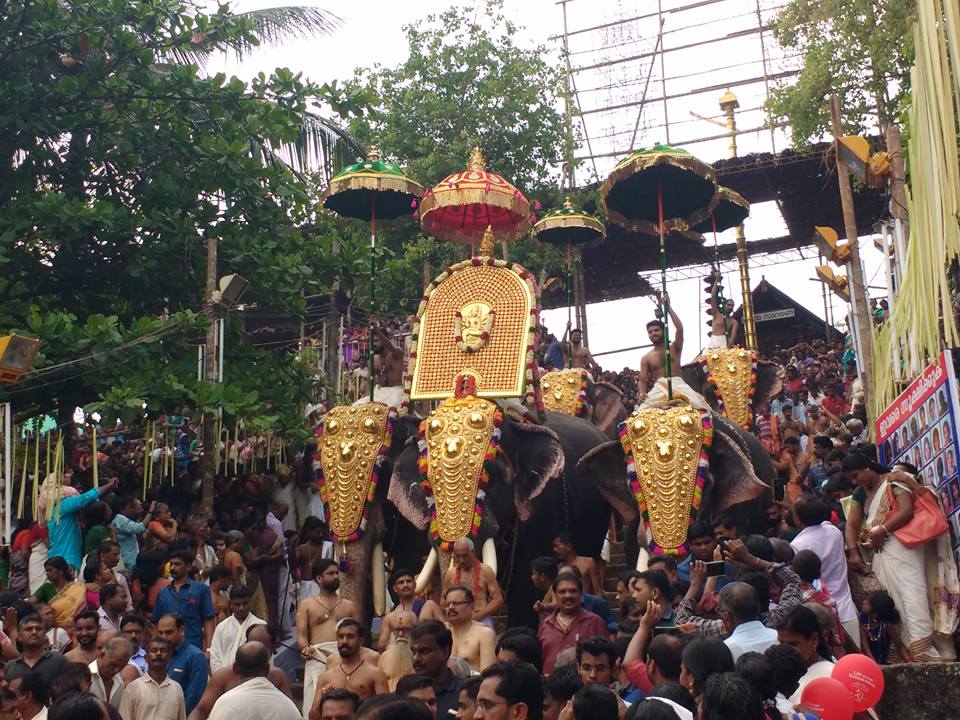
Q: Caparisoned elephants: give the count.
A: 5